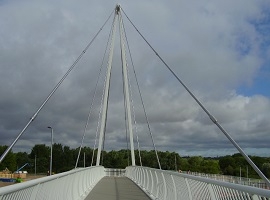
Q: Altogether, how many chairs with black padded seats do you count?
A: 0